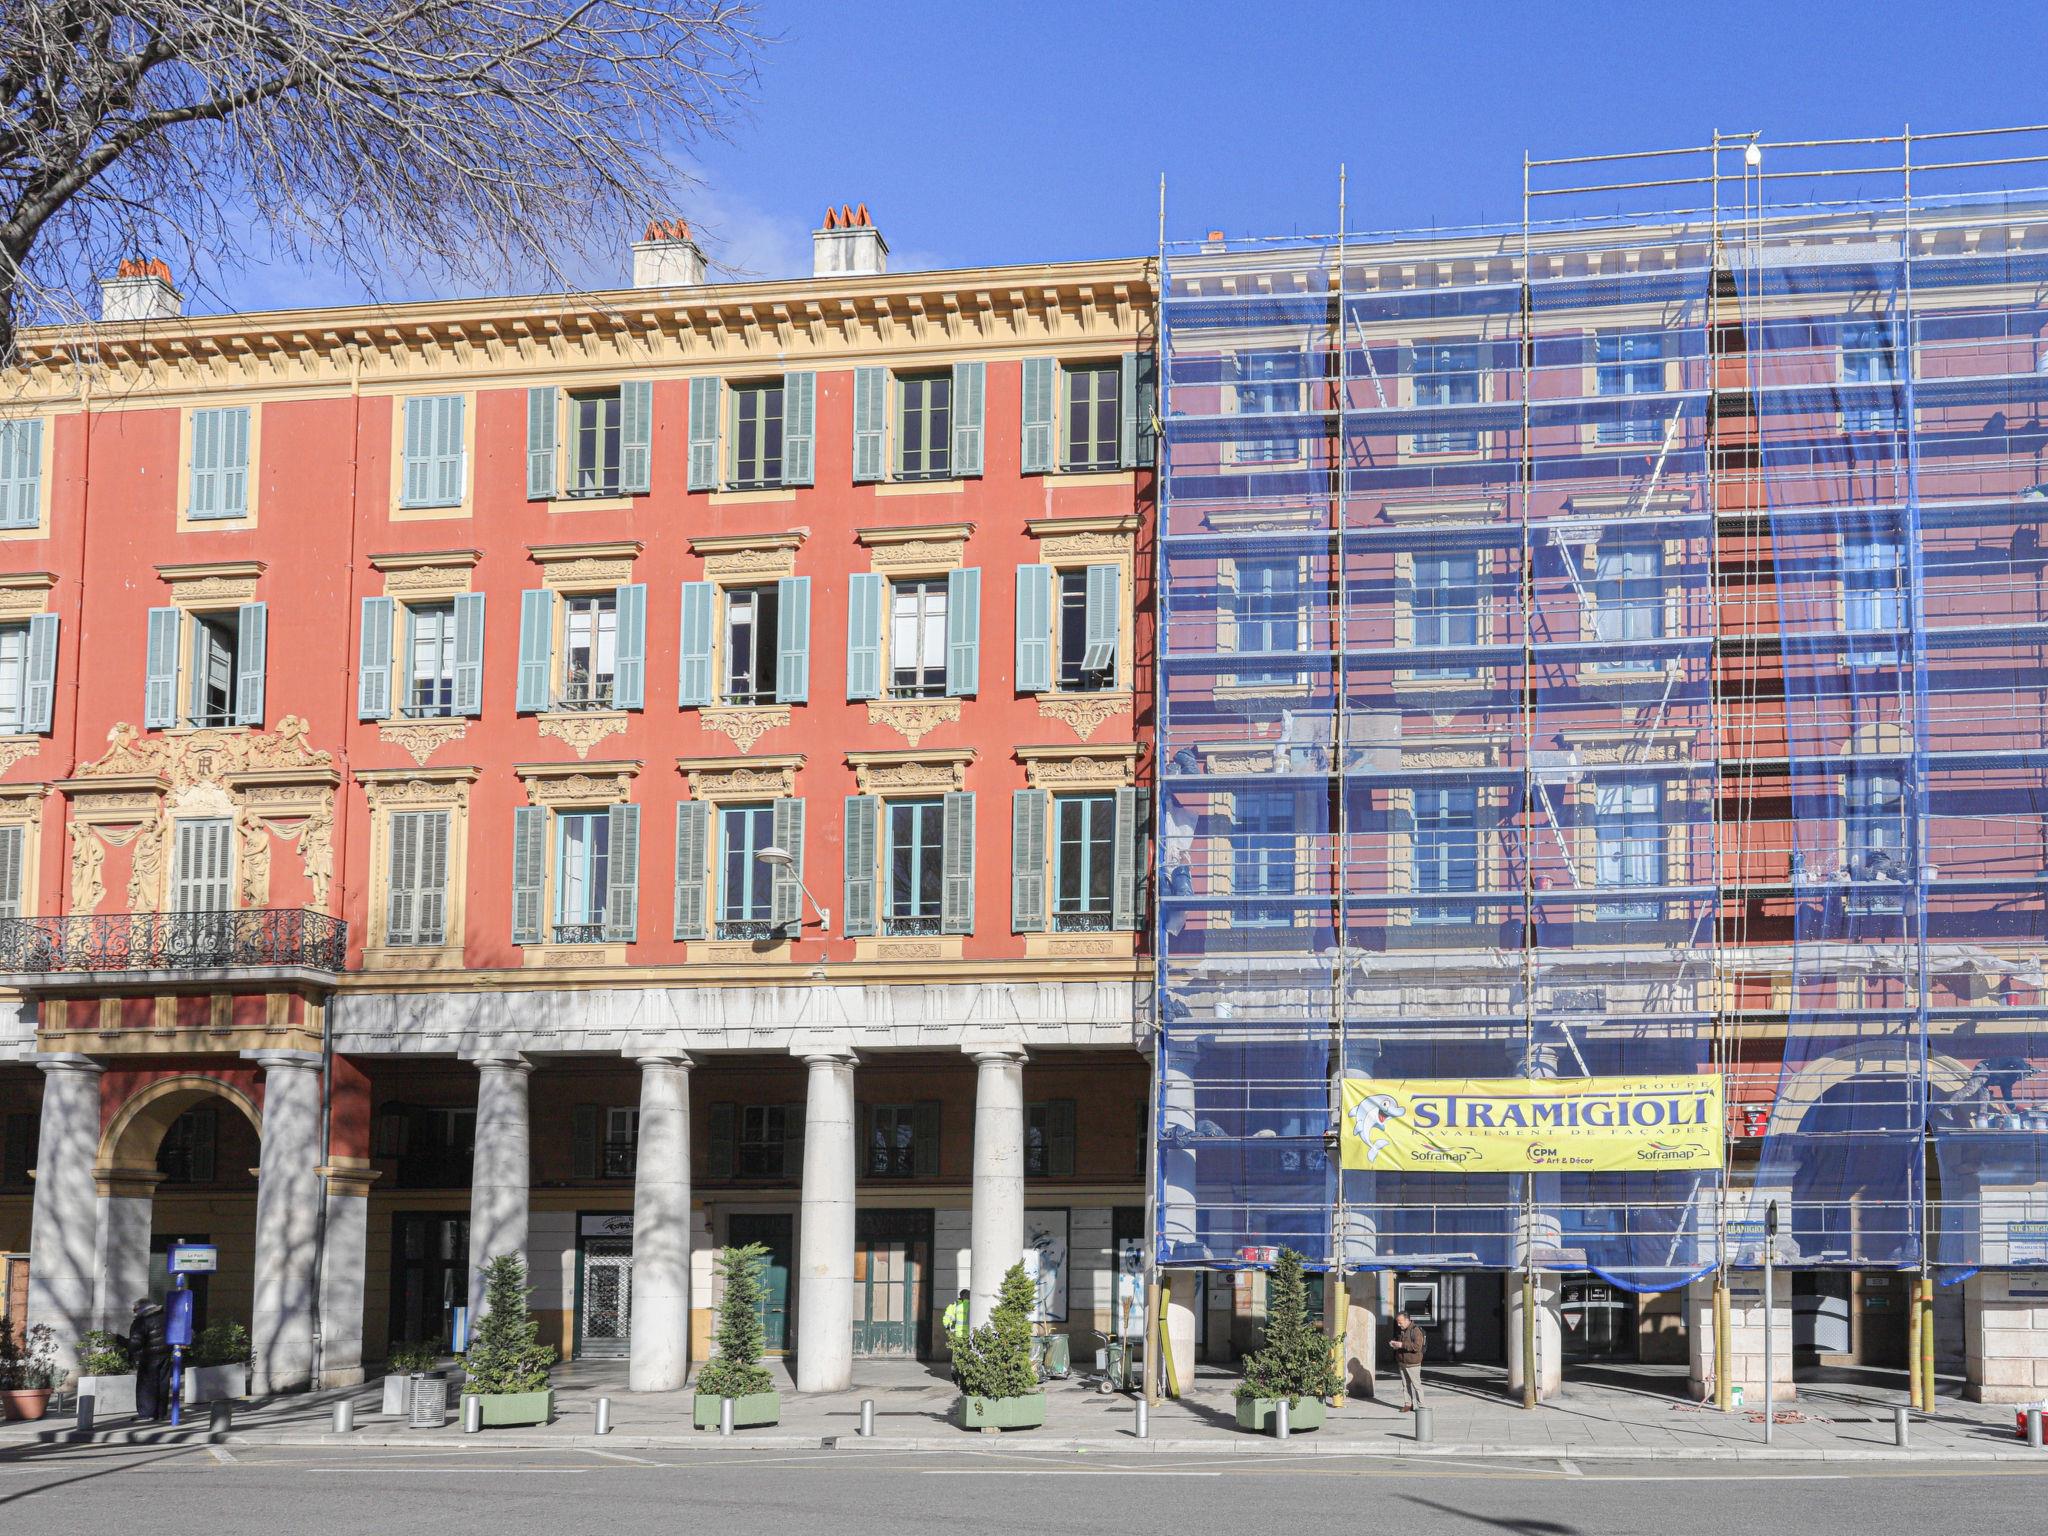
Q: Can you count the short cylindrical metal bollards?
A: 12